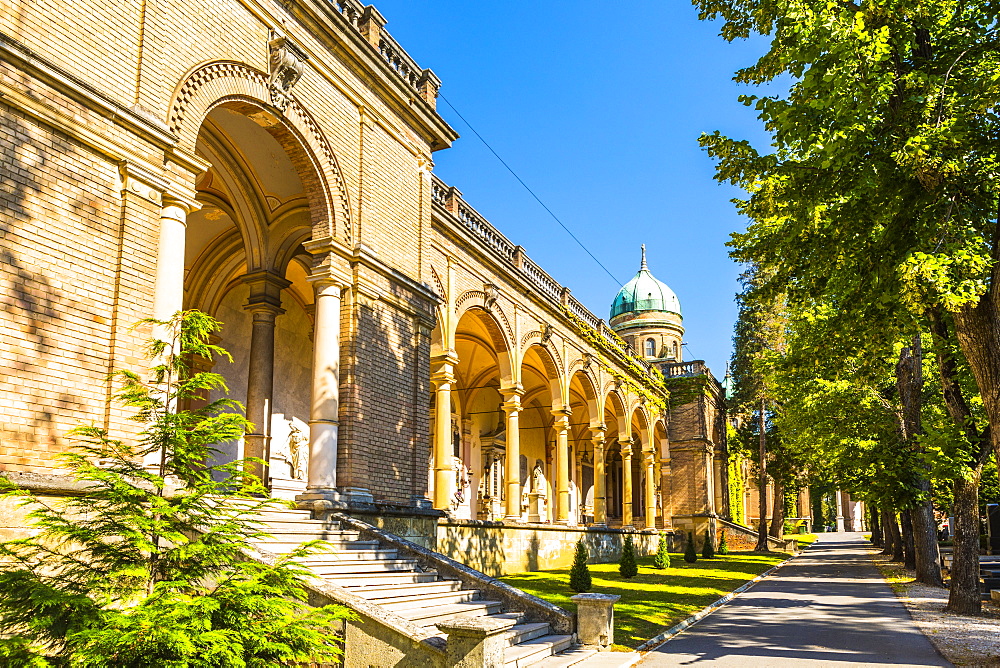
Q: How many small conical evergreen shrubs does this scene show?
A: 6